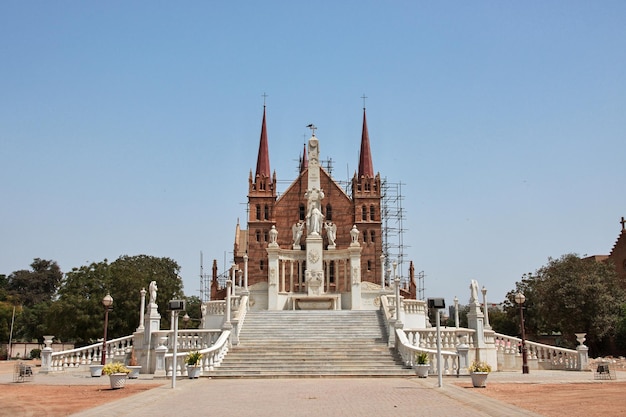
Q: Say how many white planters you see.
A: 6